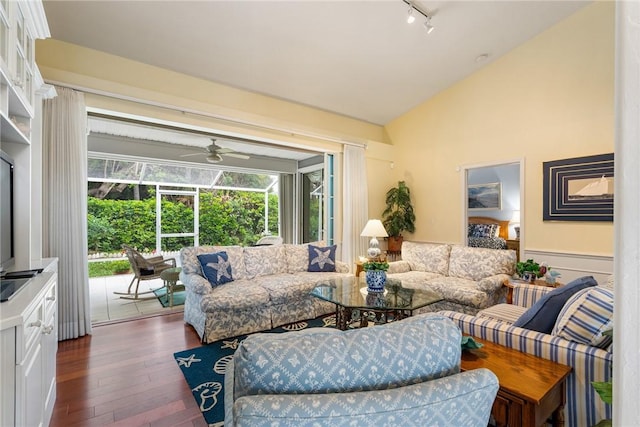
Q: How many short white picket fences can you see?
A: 1